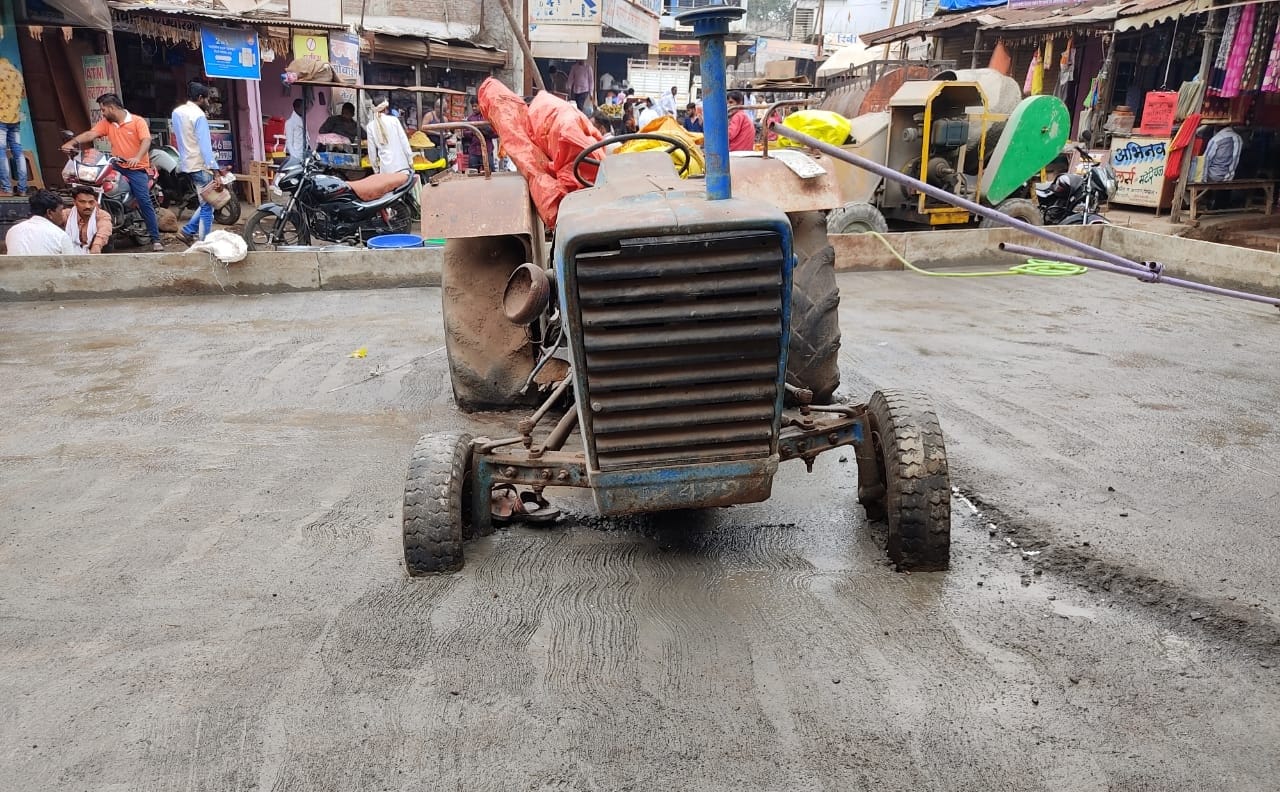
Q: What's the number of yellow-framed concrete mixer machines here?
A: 1